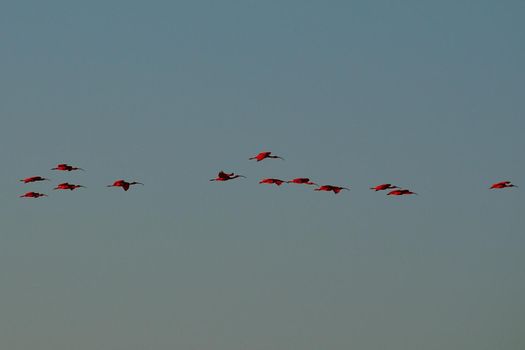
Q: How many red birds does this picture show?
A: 13